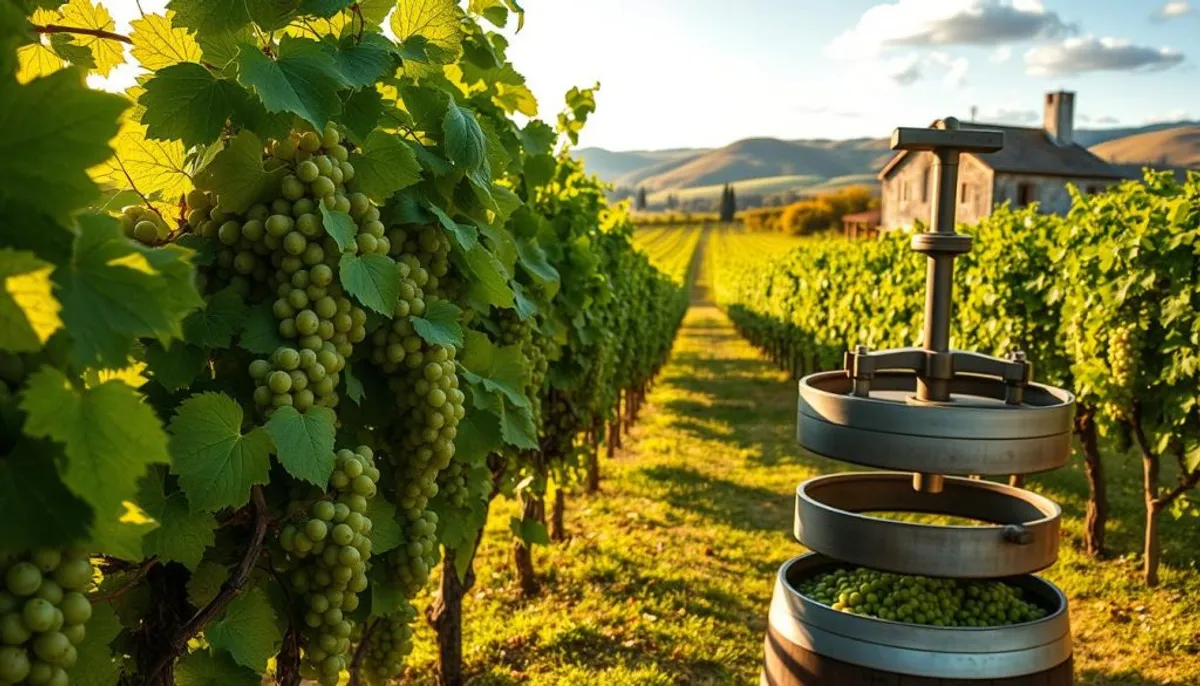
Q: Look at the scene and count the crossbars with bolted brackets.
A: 1